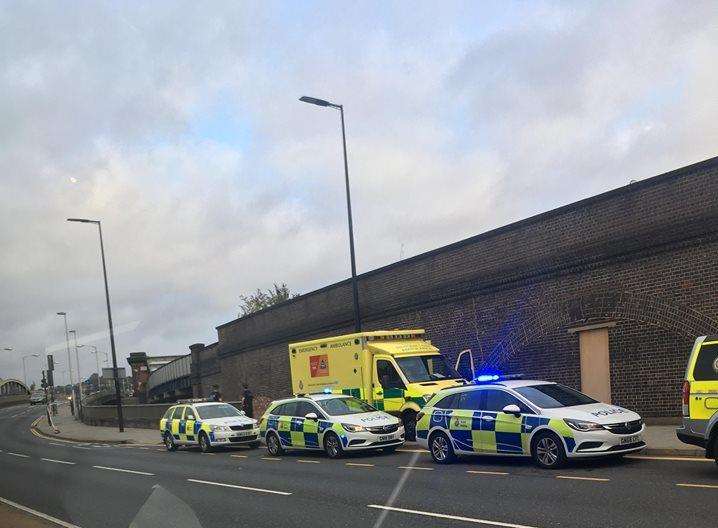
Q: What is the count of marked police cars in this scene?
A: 3